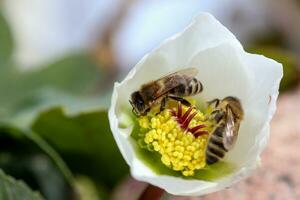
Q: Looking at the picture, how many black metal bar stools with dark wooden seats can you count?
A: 0